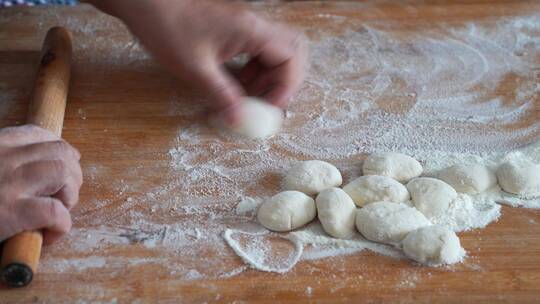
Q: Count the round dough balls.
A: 11